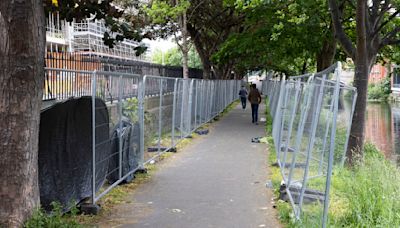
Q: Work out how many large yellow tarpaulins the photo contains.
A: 0